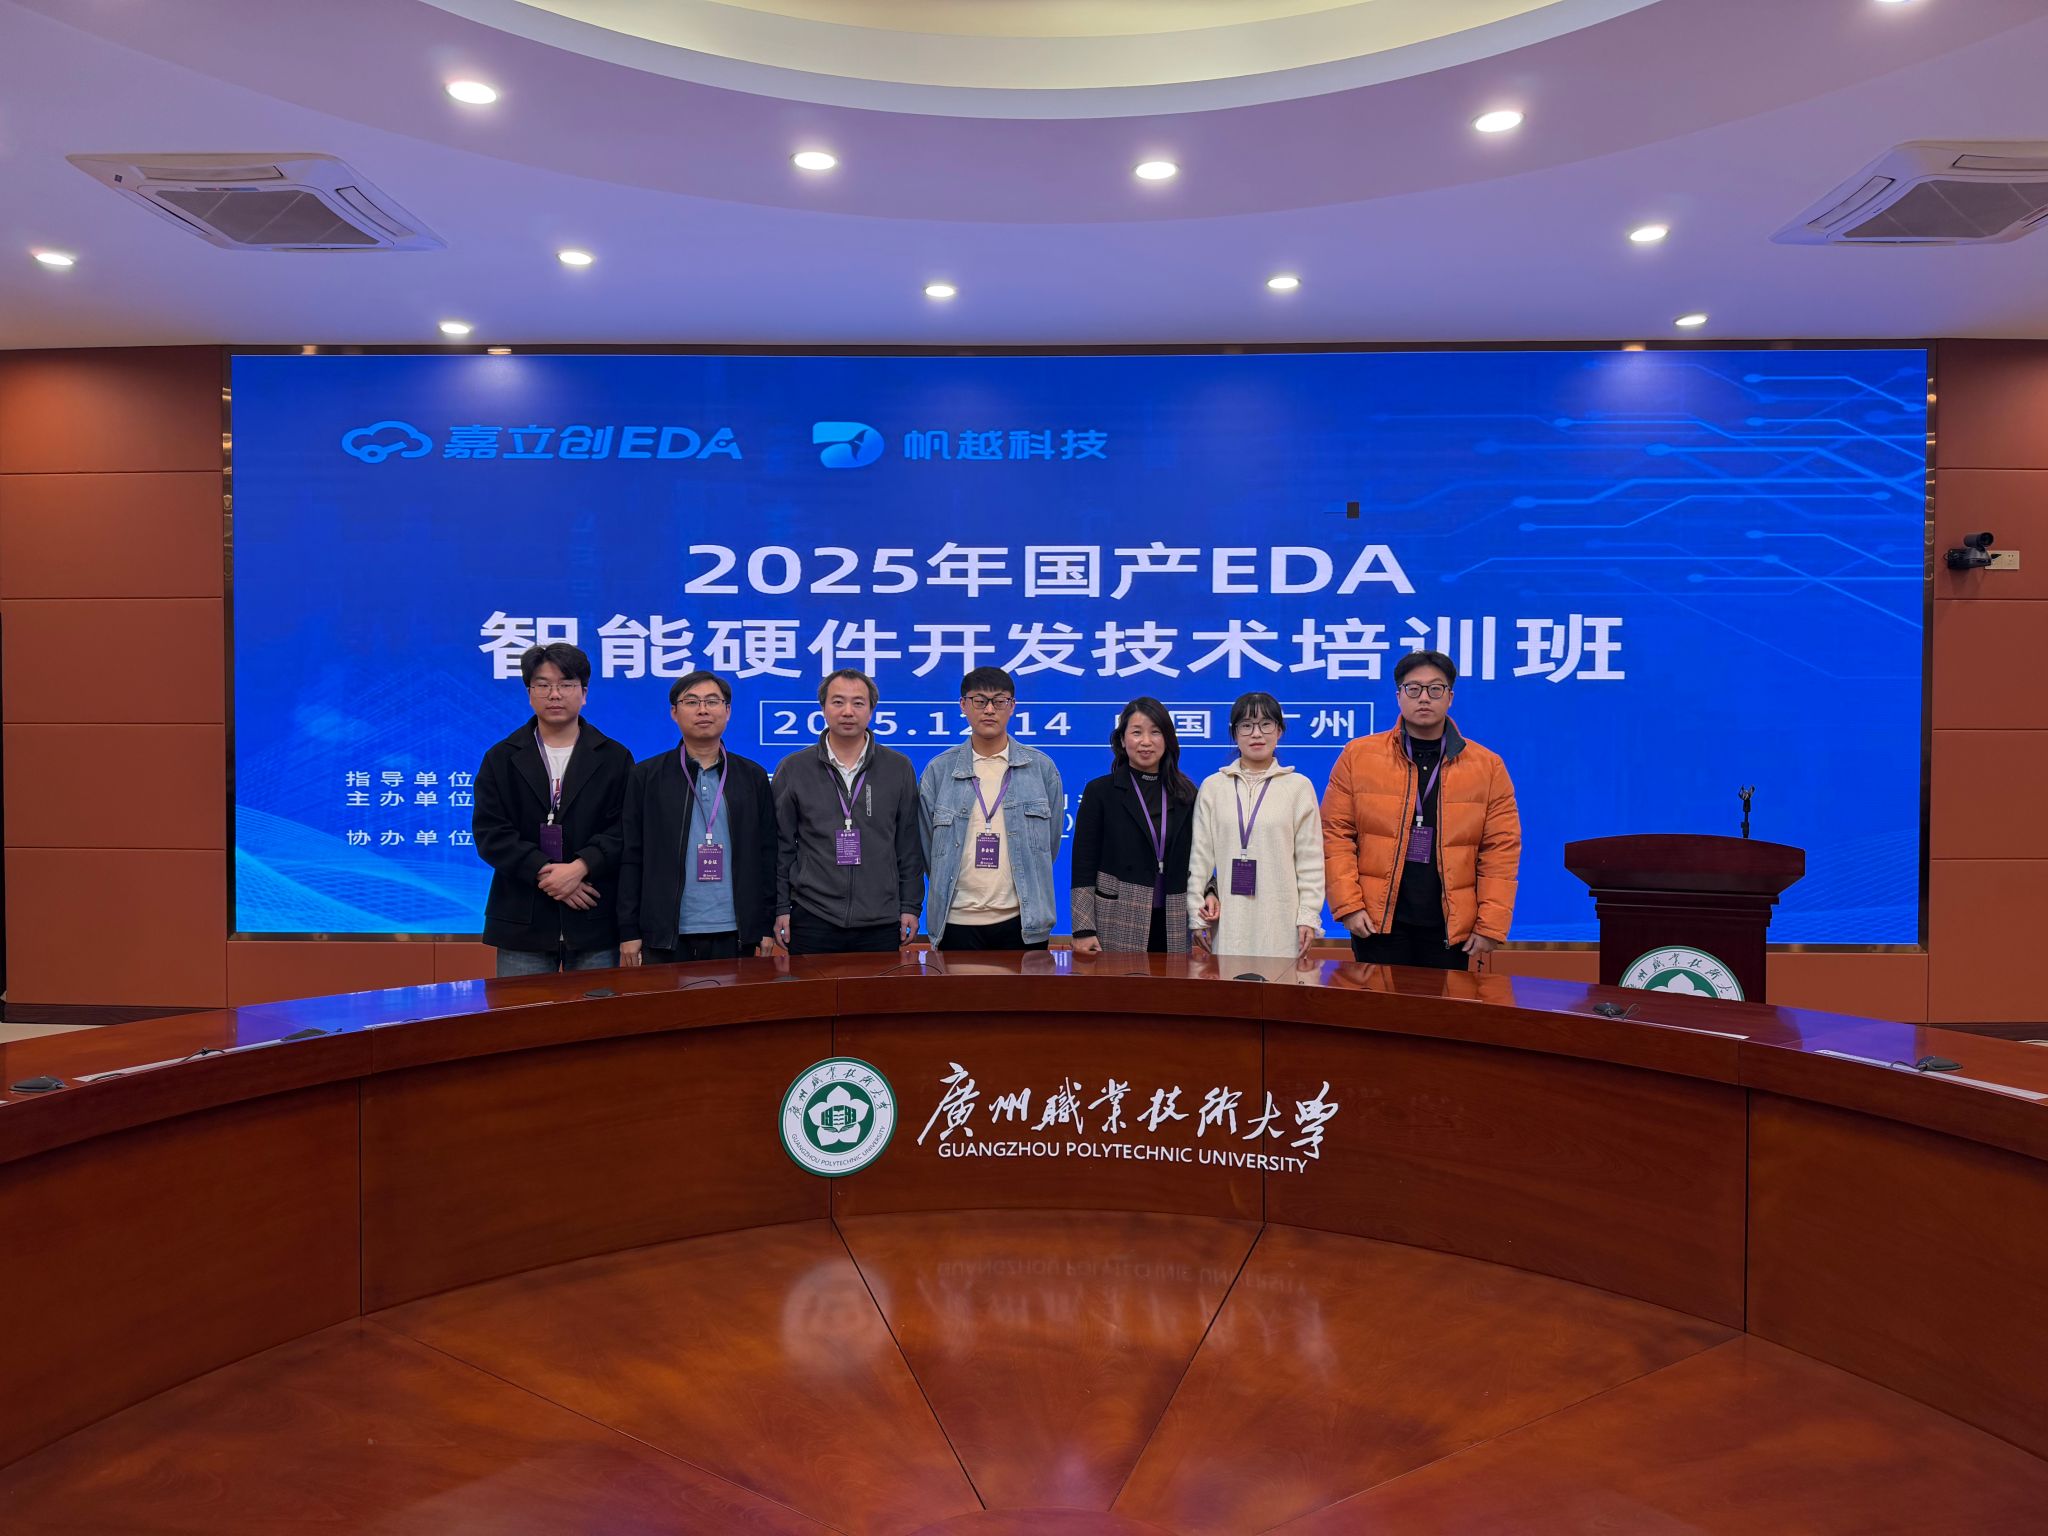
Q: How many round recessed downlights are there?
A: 12